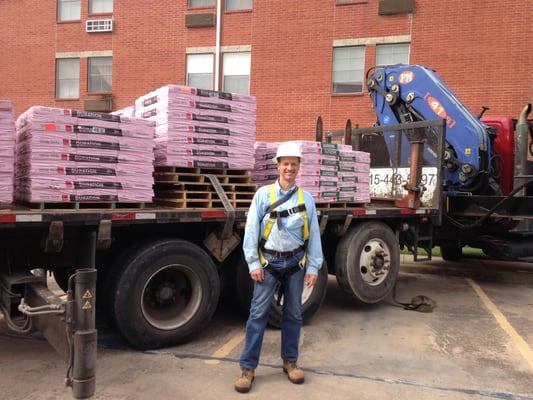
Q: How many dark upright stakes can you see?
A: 2